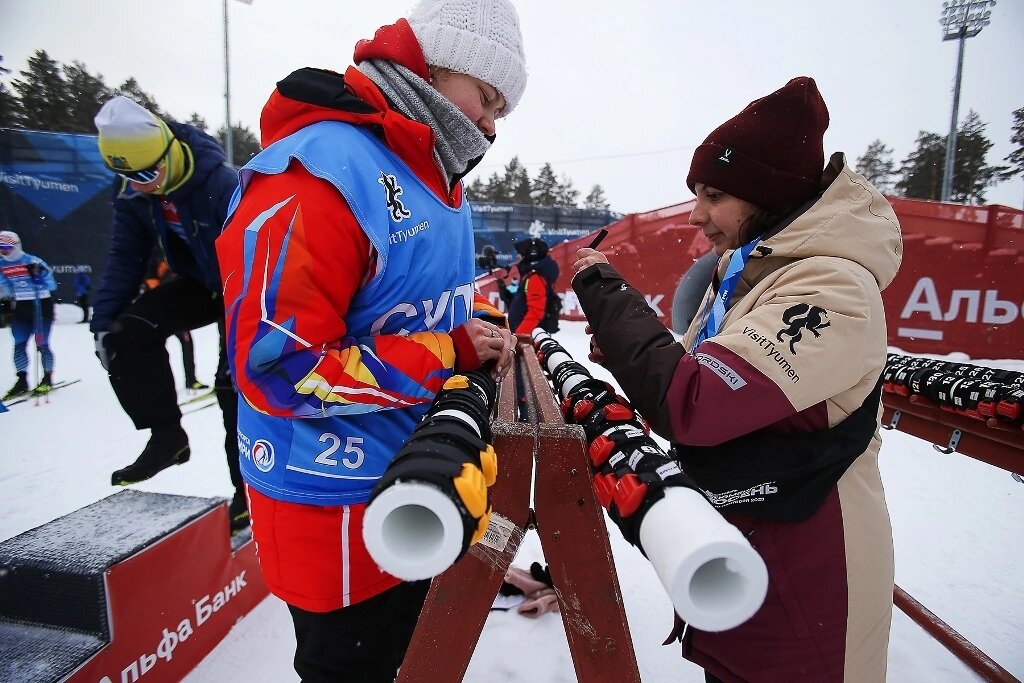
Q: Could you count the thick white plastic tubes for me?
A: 2